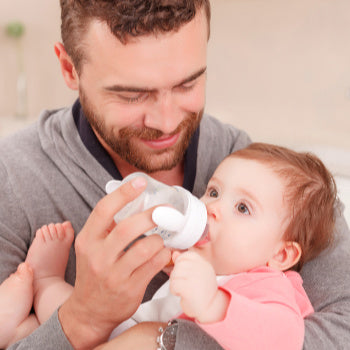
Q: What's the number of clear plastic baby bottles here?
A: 1